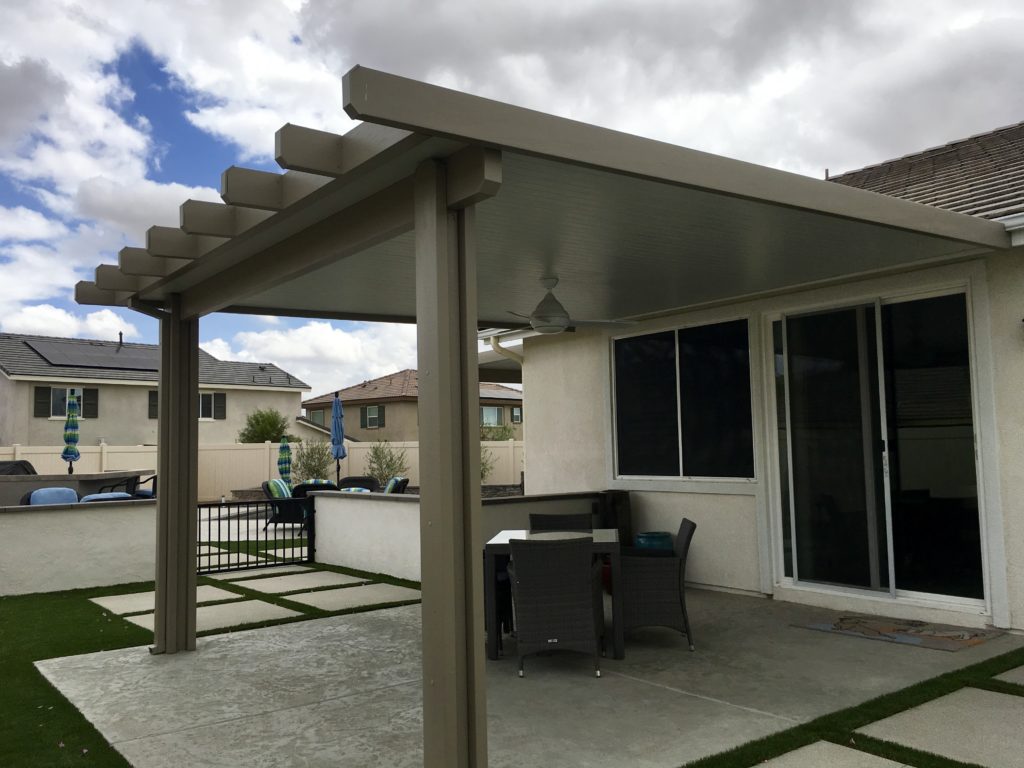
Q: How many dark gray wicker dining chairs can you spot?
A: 3